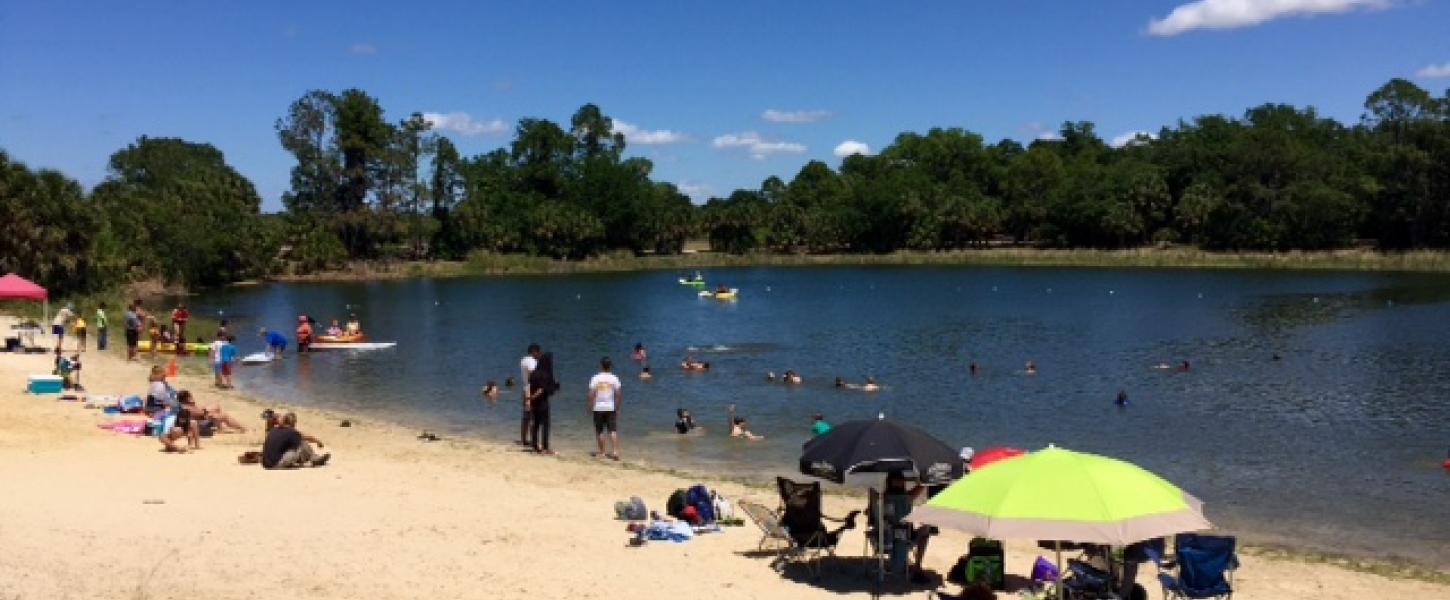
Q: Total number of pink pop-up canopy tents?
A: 1